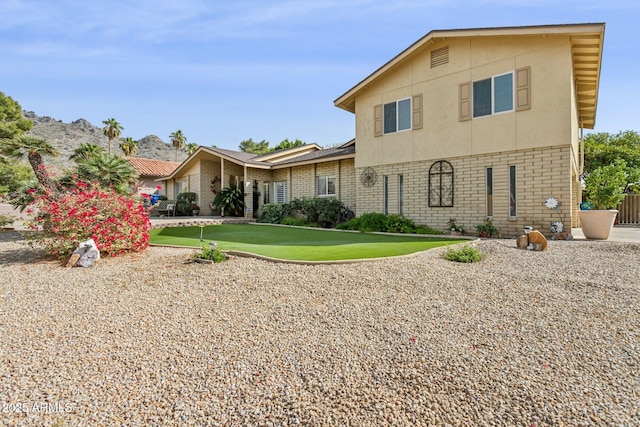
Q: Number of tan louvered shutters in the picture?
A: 4